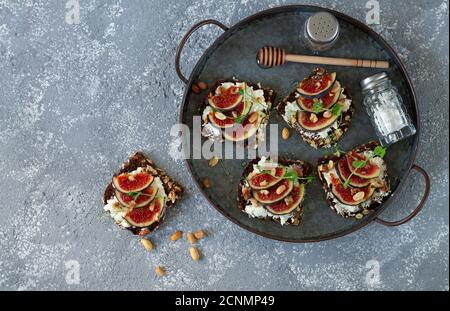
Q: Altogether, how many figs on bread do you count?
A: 15